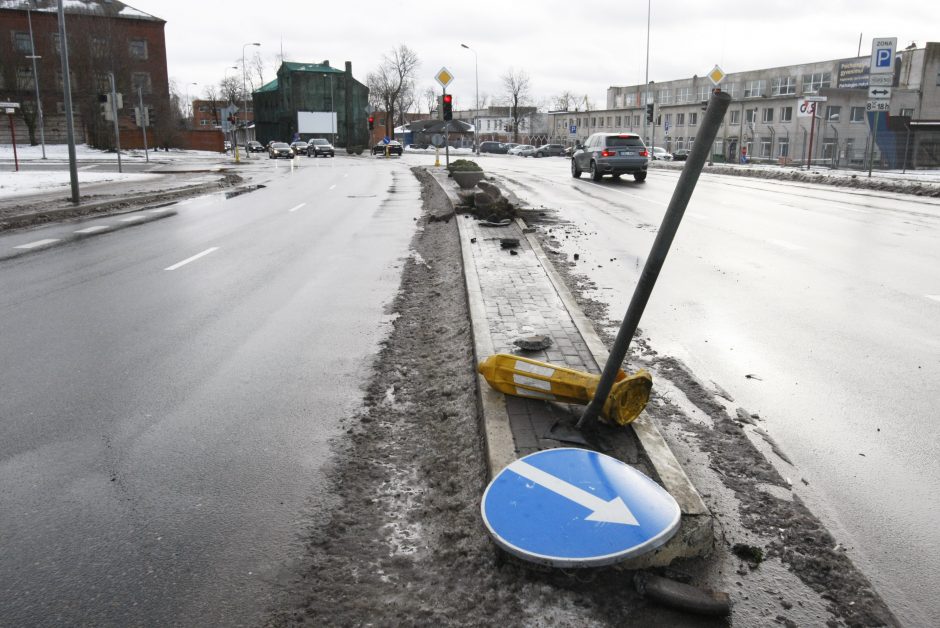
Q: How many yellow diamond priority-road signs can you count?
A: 2